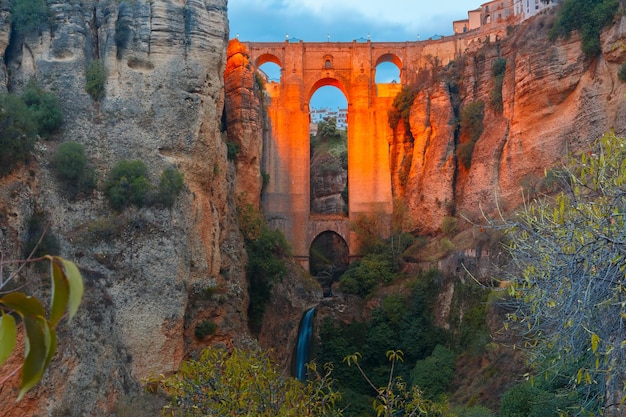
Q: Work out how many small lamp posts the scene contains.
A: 5